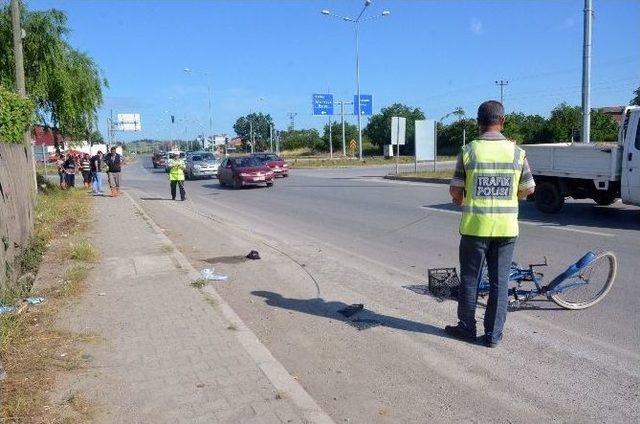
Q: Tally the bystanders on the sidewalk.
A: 5